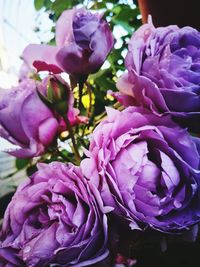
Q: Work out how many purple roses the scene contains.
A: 5